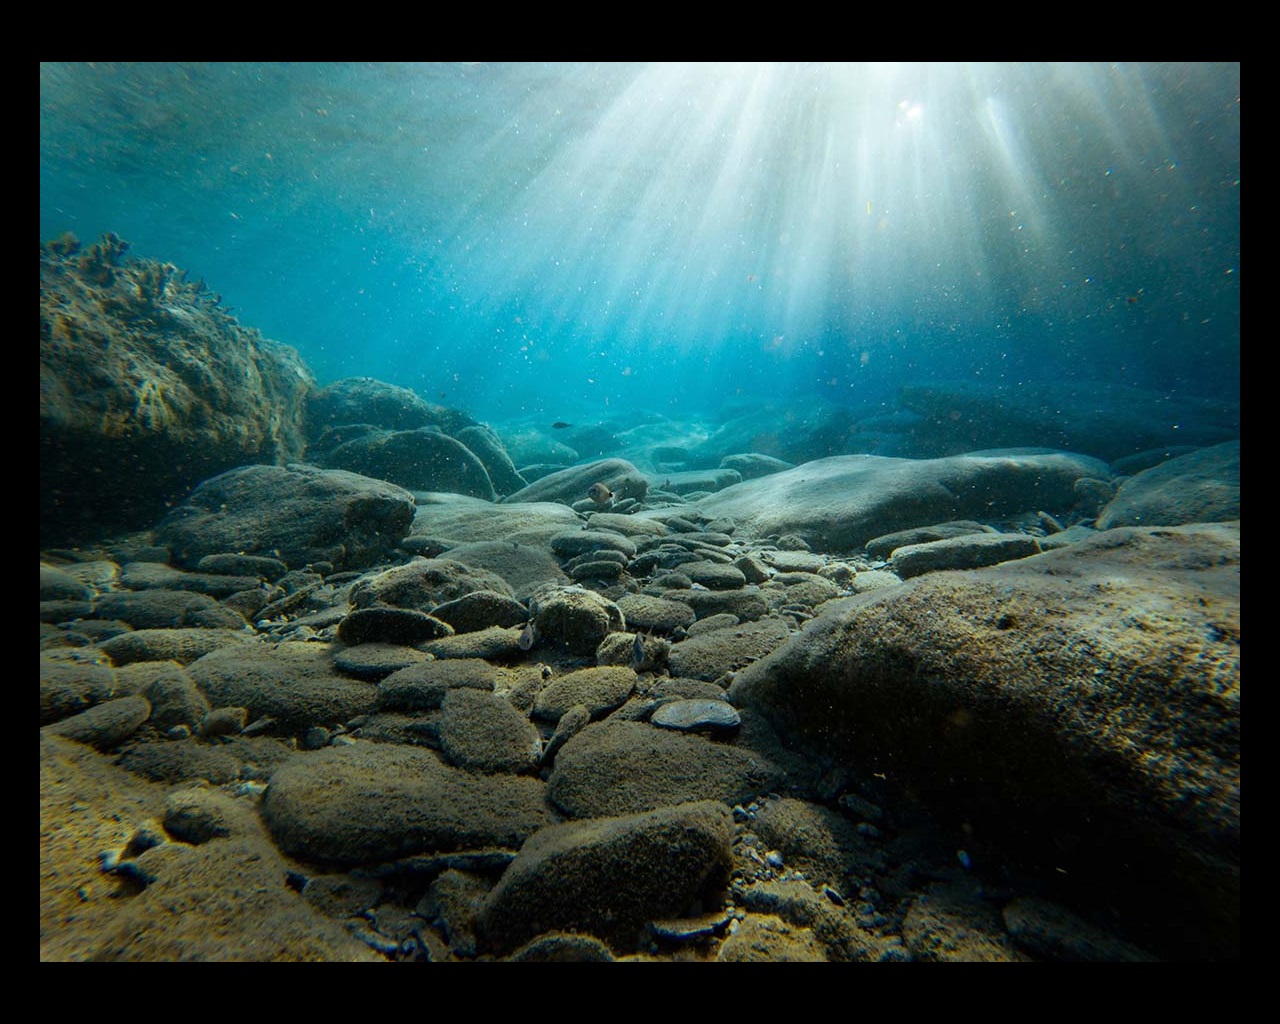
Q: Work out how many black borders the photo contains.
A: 4